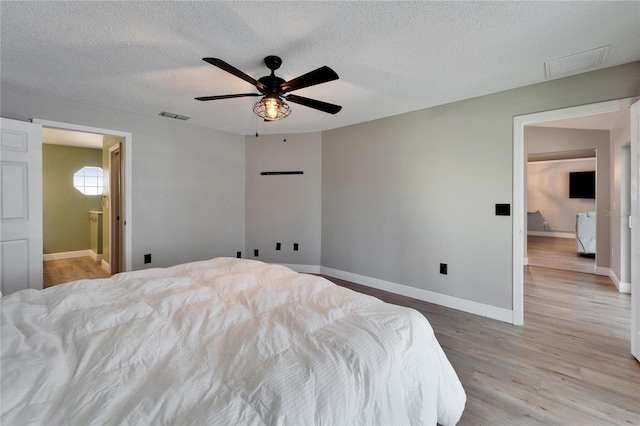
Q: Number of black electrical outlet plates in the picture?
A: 6